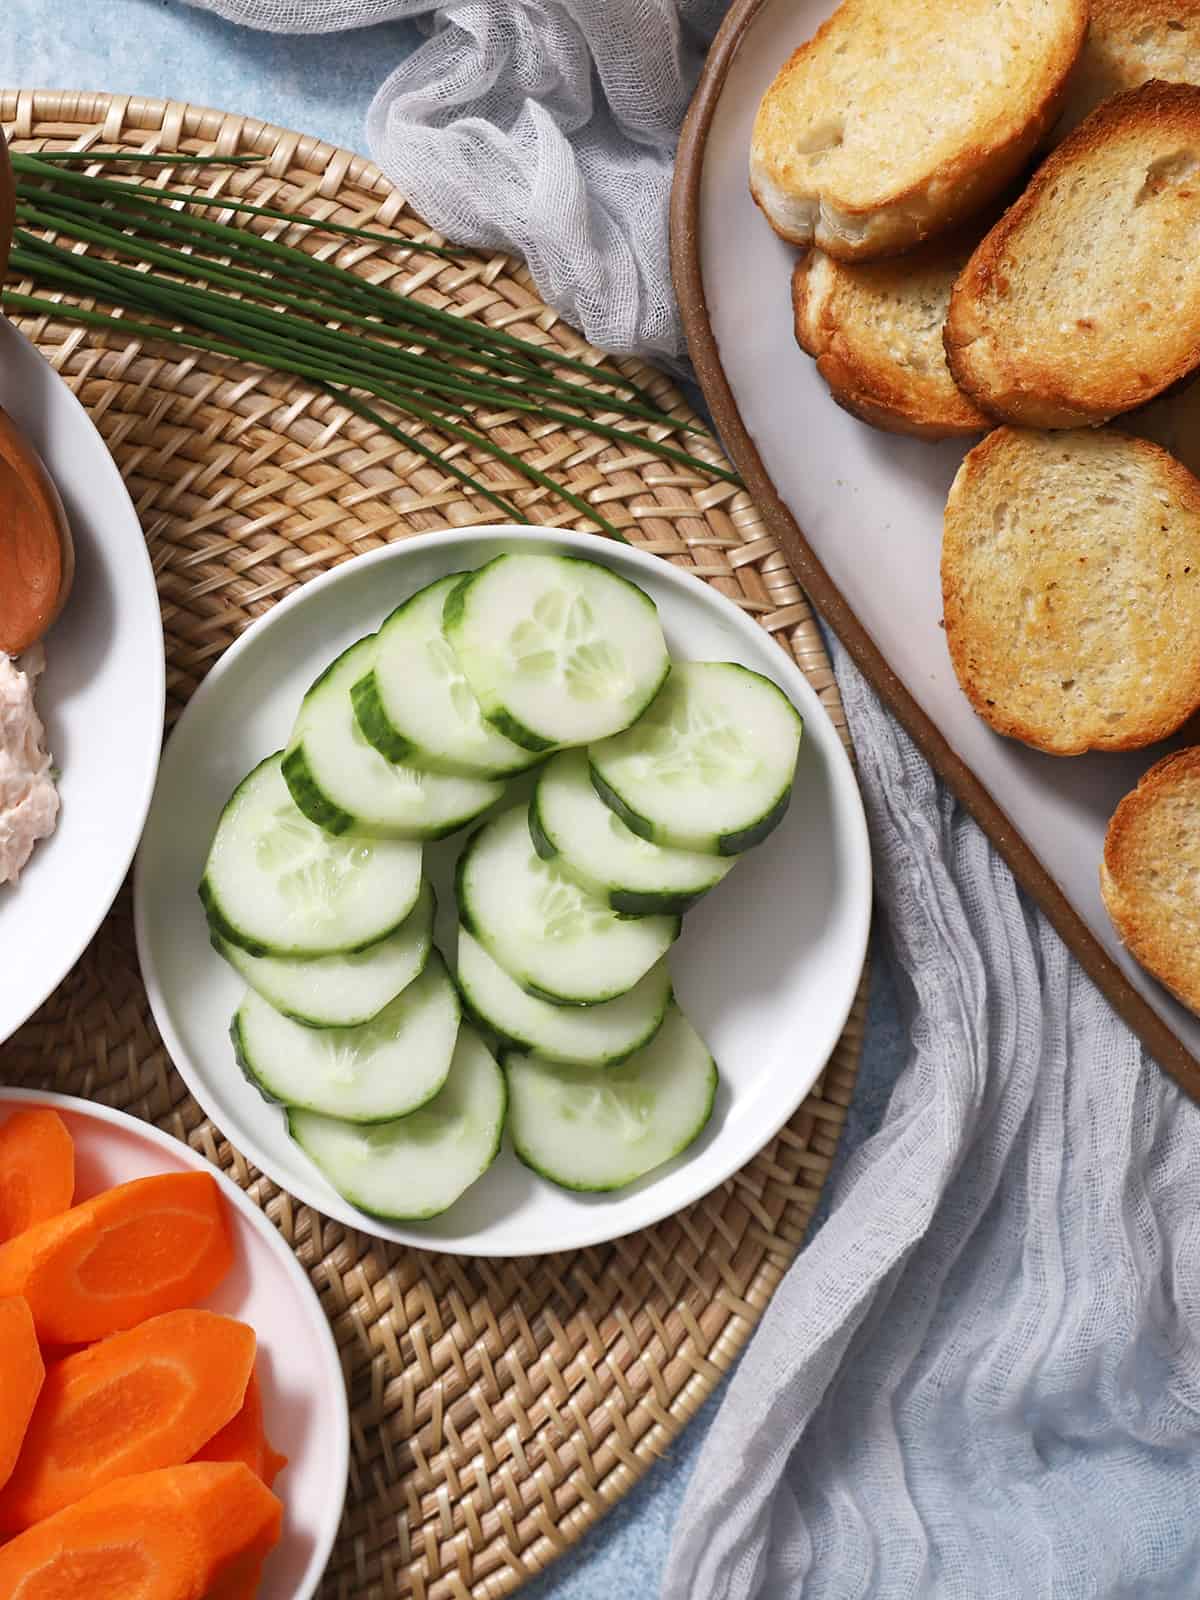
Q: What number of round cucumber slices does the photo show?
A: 12